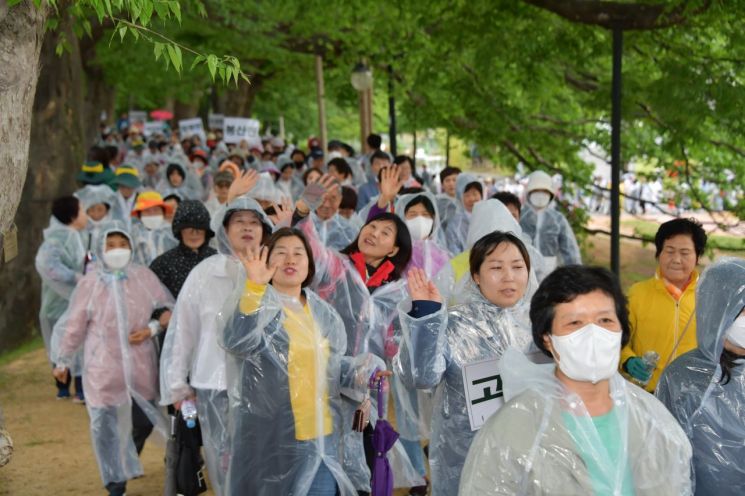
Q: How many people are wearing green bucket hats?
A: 2